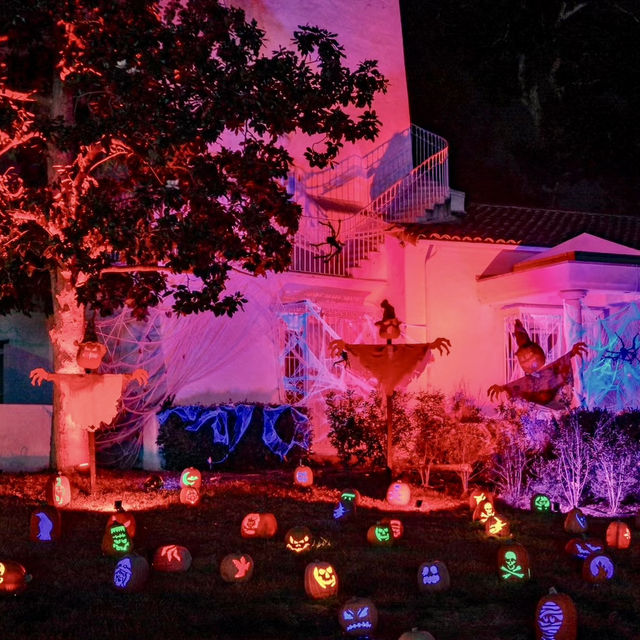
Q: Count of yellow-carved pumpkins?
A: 6